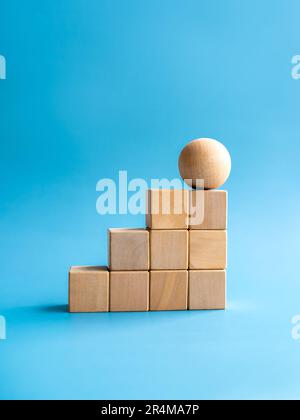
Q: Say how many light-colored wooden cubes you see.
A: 9